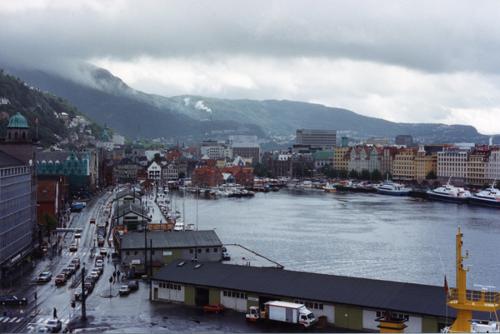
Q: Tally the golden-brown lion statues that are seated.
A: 0